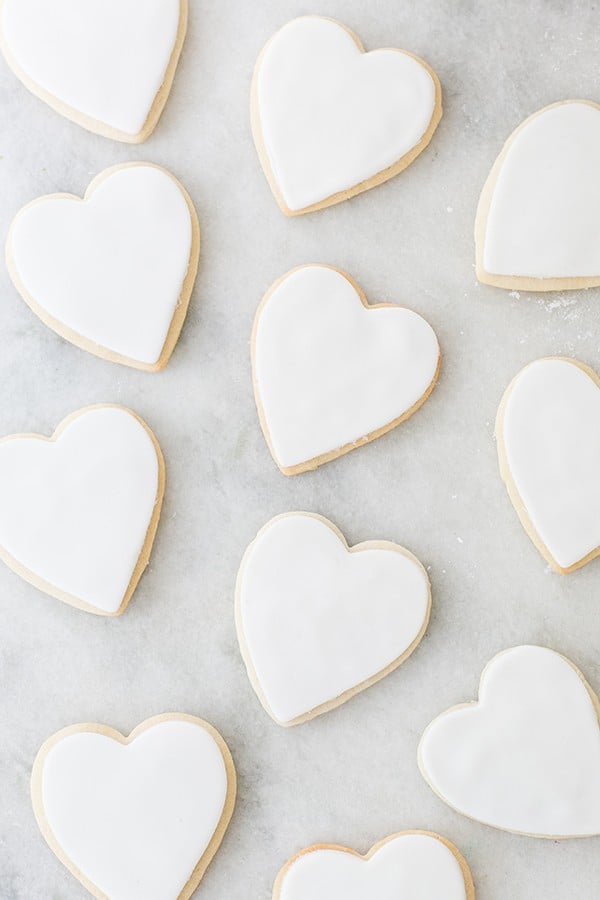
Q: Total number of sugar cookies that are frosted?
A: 11